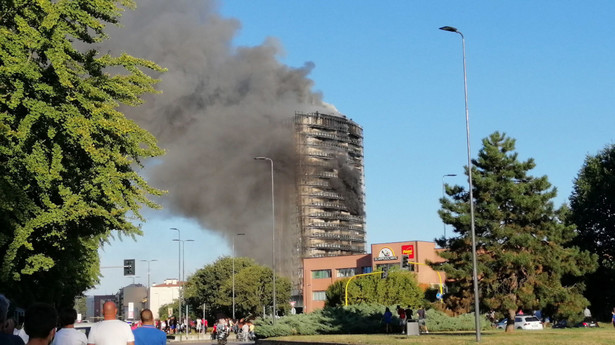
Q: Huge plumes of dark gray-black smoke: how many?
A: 1